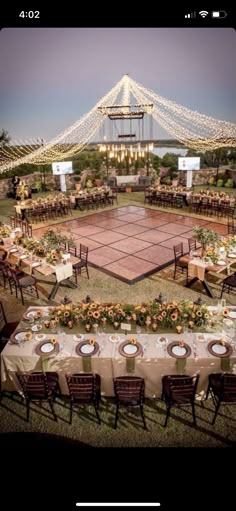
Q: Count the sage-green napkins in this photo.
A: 5